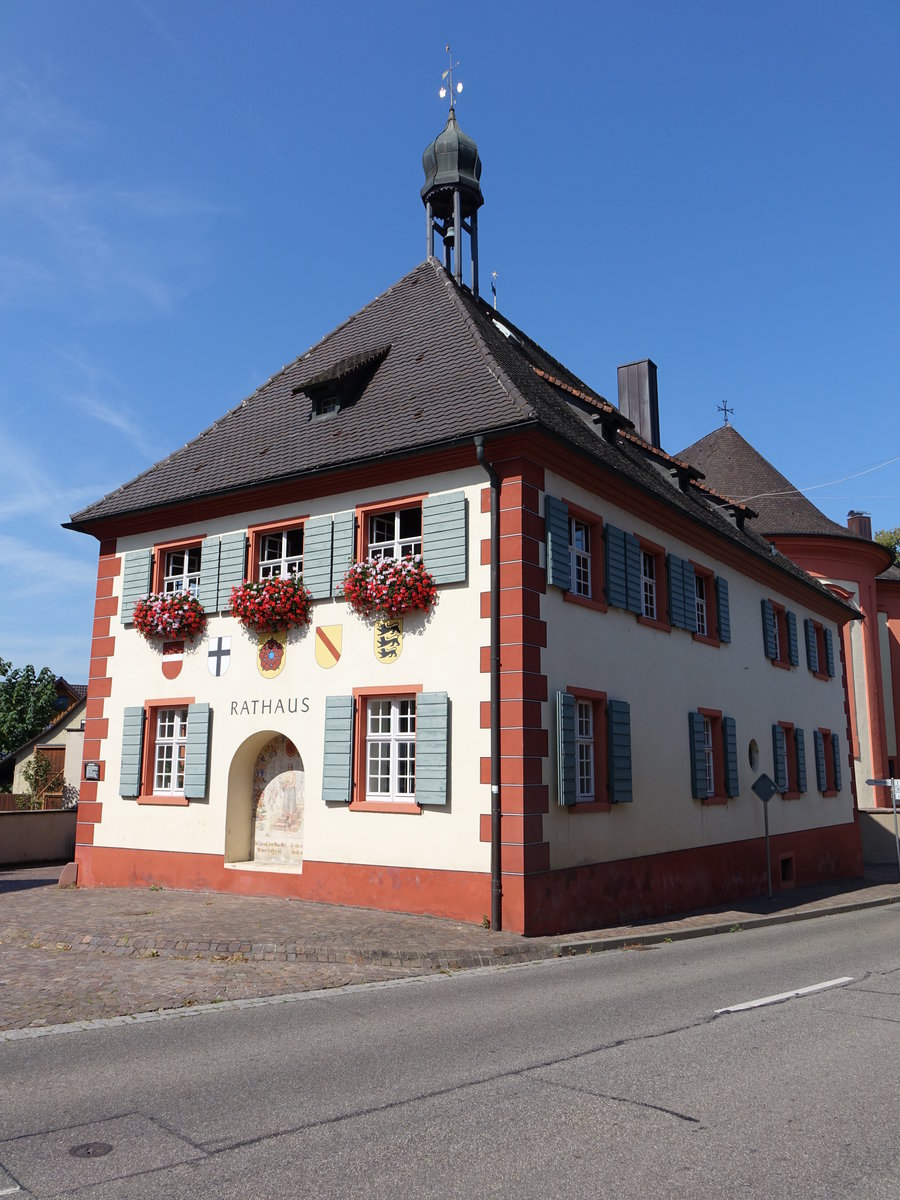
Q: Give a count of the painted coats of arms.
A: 5